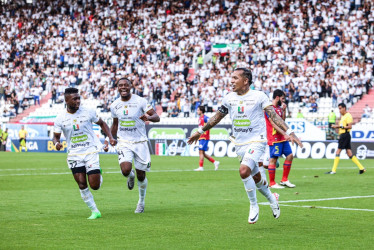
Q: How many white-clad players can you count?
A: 3